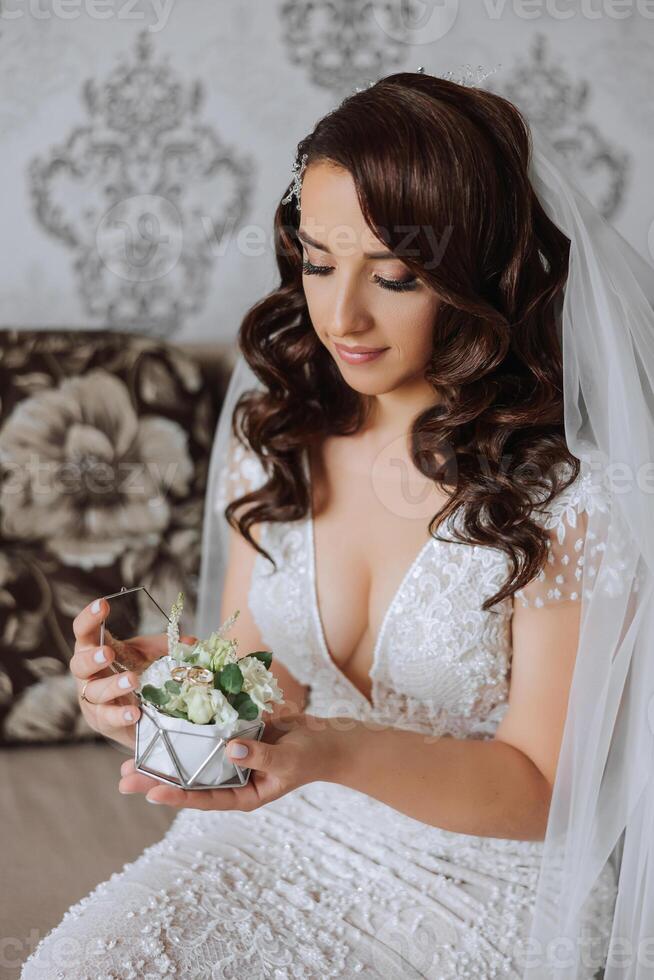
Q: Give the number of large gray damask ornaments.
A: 3